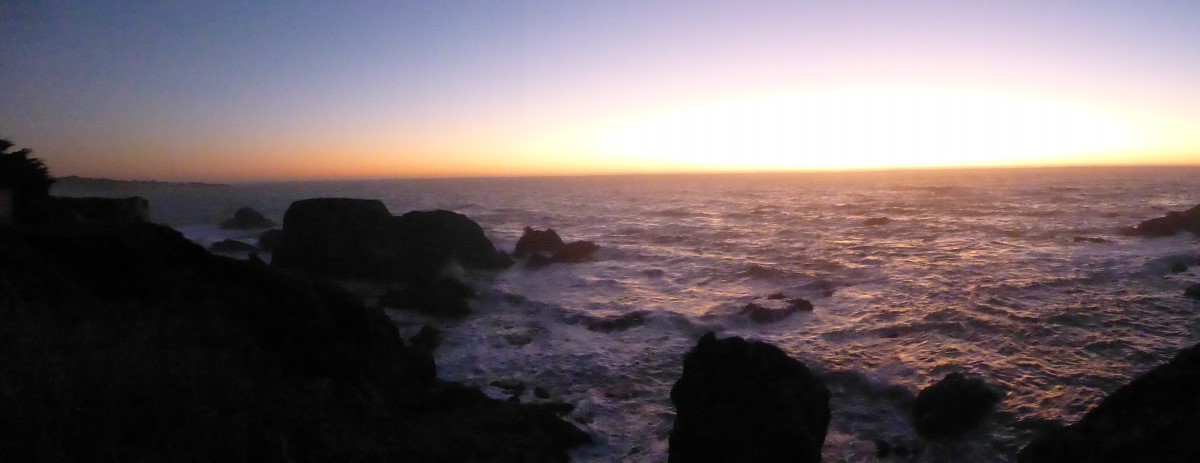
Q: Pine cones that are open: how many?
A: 0